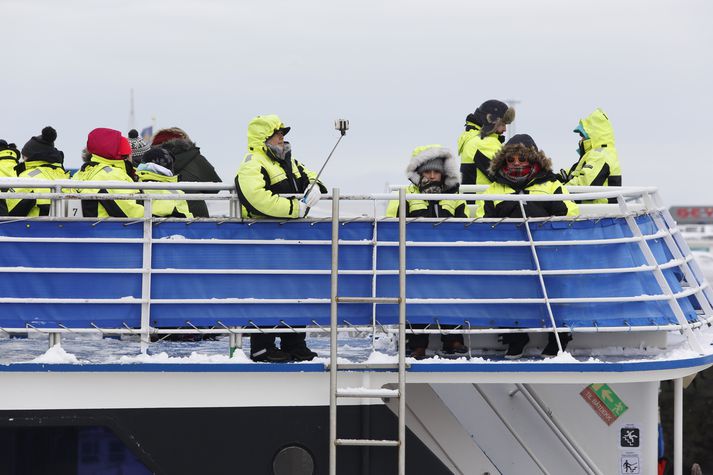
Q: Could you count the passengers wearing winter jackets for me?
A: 11